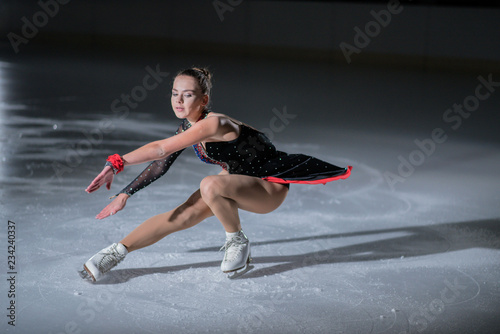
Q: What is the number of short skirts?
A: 1